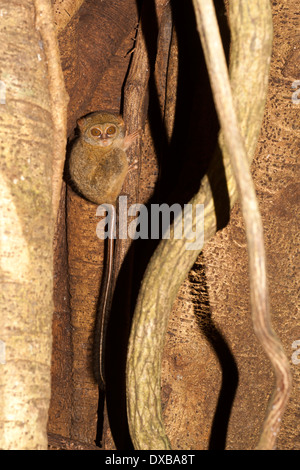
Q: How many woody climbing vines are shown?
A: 2